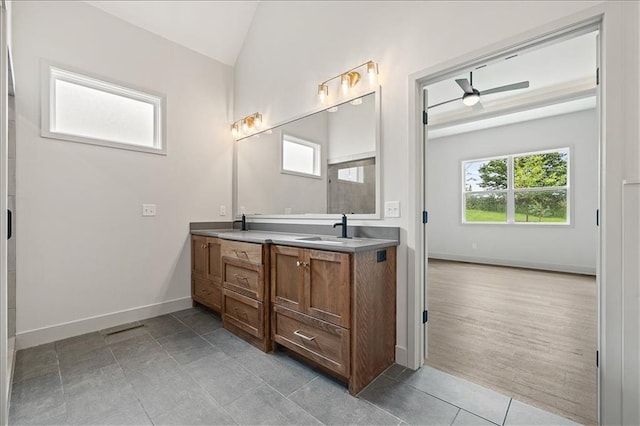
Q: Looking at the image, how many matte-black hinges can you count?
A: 6